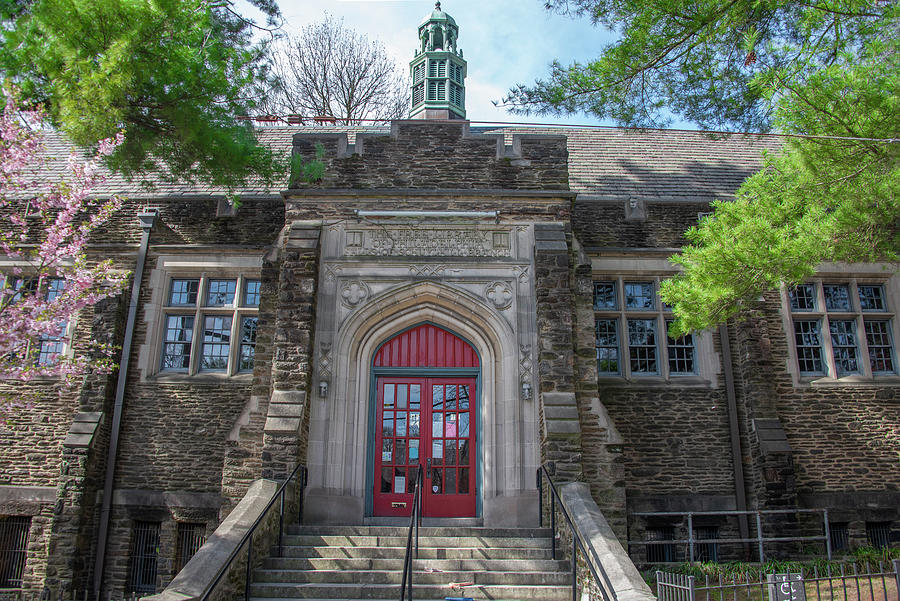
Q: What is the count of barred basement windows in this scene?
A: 7